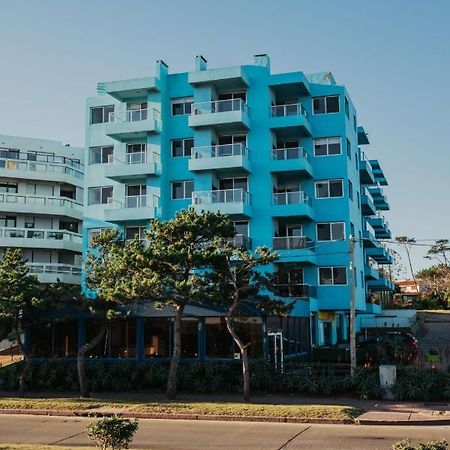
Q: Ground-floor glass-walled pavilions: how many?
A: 1